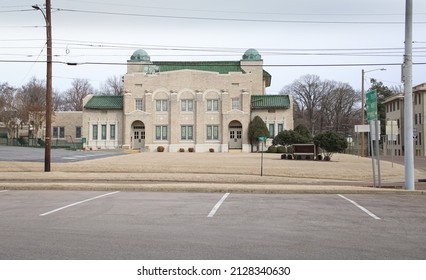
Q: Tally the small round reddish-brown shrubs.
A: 4